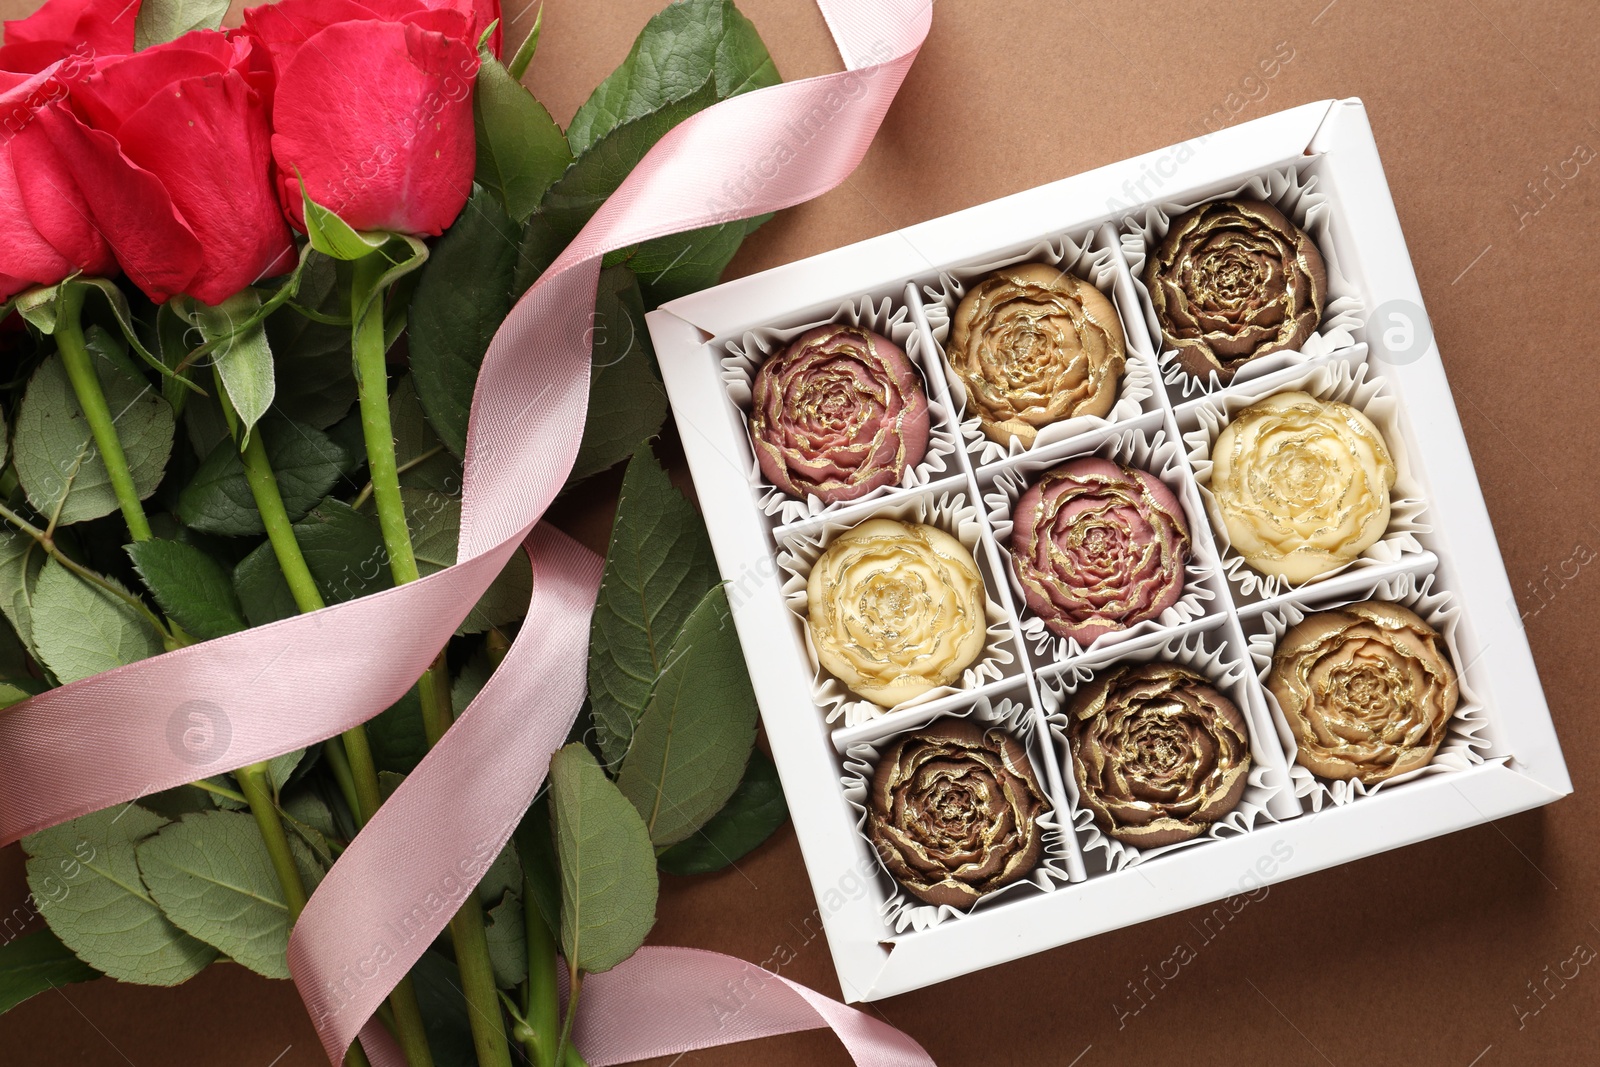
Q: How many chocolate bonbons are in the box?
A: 9